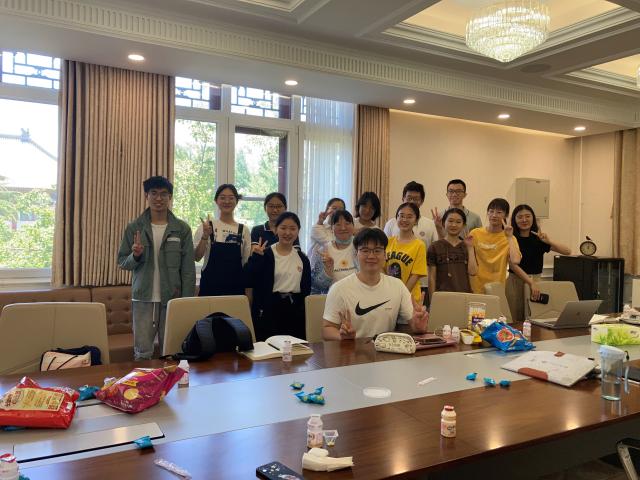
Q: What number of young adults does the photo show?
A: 14